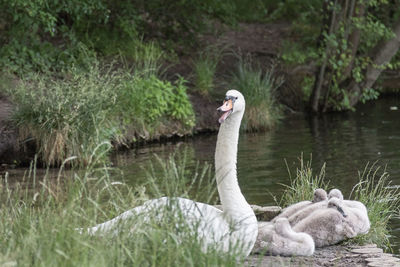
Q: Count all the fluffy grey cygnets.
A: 4